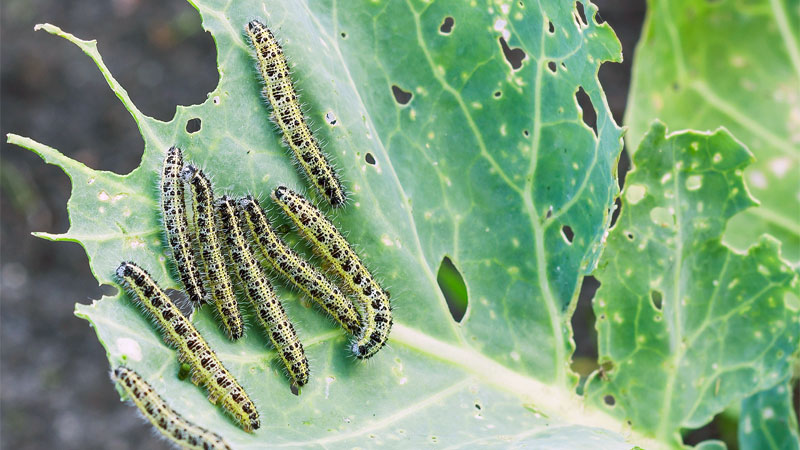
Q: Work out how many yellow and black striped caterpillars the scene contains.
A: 8